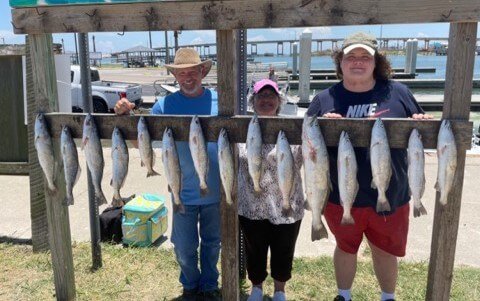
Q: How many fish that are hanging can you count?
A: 15